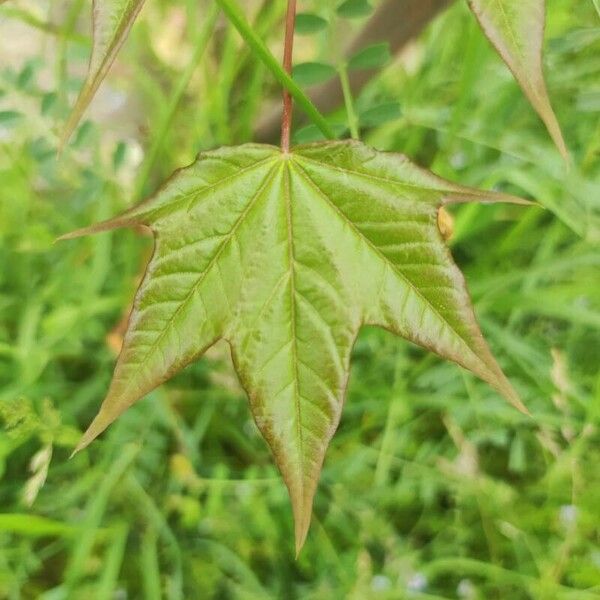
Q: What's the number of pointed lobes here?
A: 5